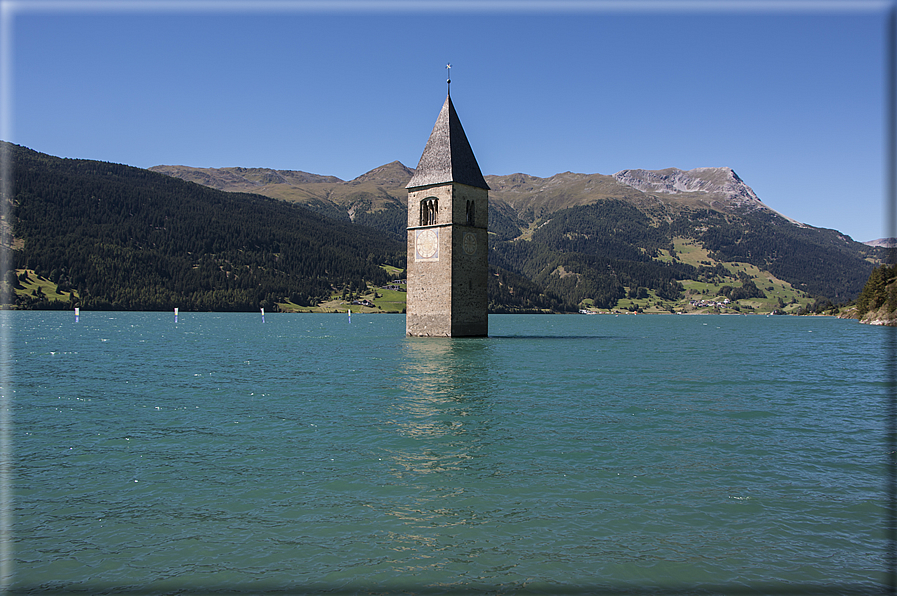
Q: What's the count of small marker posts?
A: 4